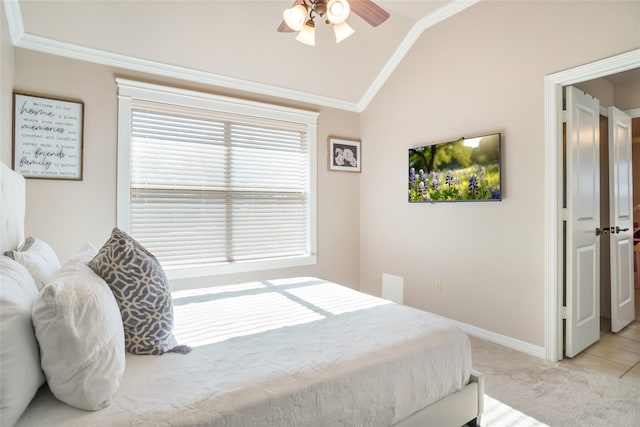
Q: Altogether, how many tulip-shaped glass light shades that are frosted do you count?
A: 4